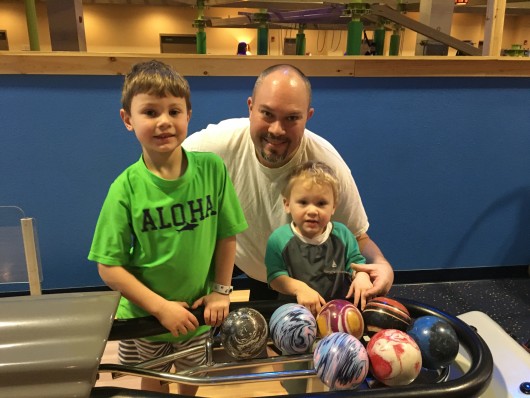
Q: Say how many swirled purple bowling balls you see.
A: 1